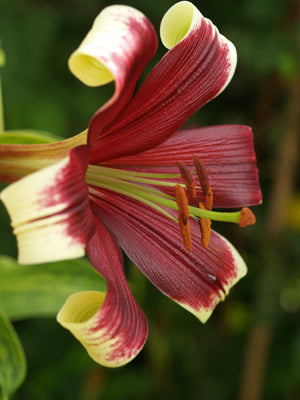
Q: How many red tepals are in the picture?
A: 6